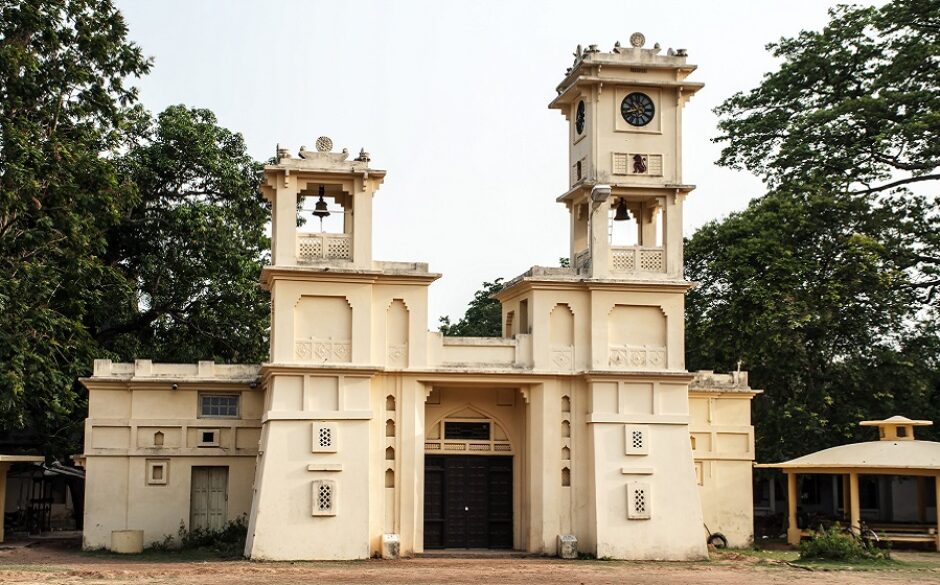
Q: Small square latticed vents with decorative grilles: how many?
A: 4